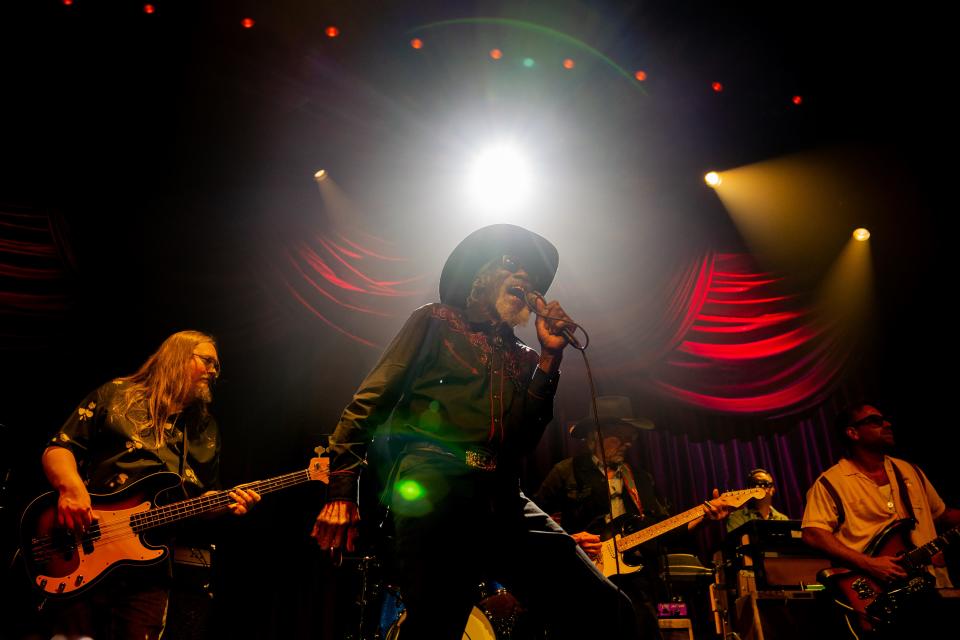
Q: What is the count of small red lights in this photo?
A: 10